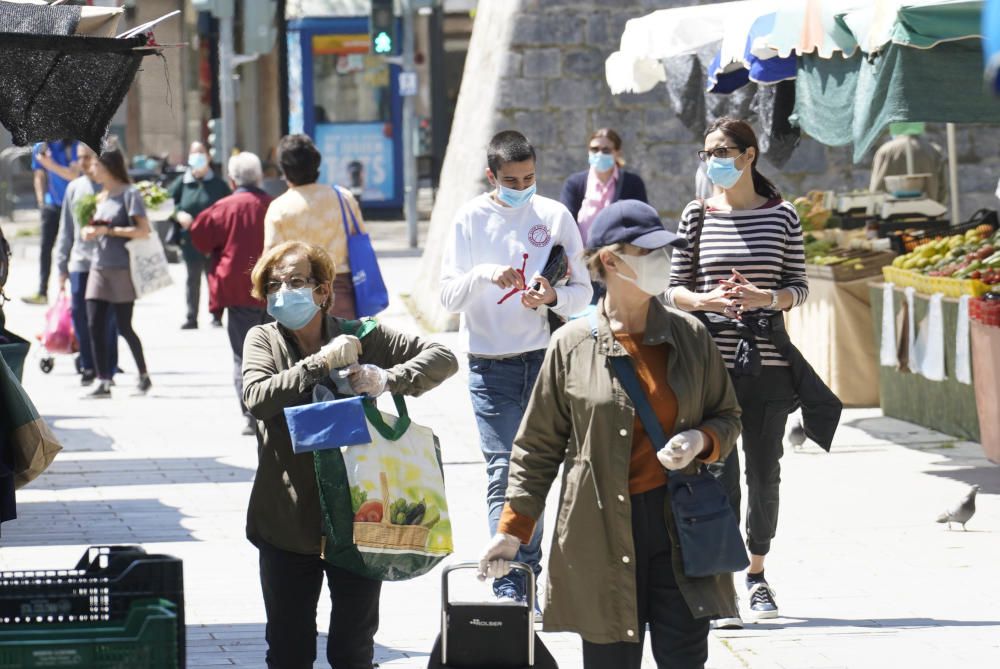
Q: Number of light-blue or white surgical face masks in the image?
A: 6